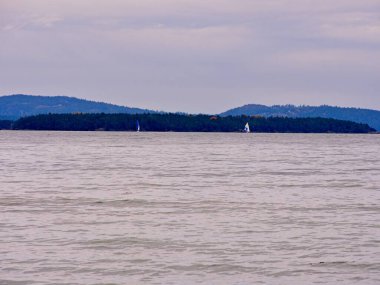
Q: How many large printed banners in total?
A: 0